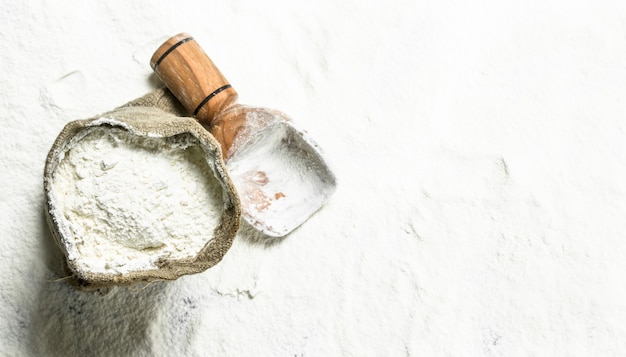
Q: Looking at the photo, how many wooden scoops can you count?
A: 1